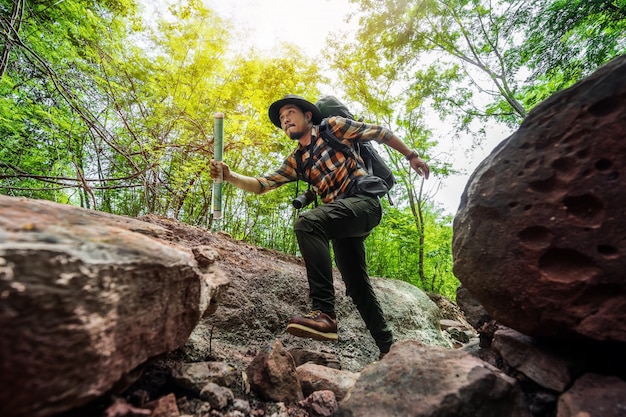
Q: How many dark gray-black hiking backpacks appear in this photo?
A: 1